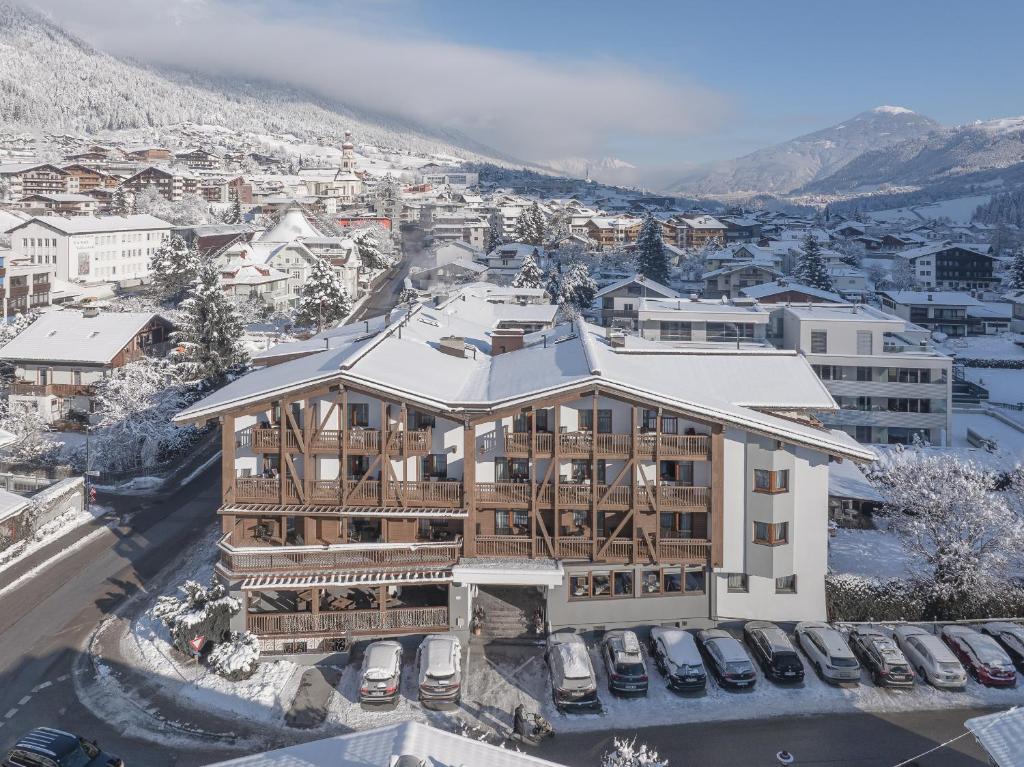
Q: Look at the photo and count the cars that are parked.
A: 12